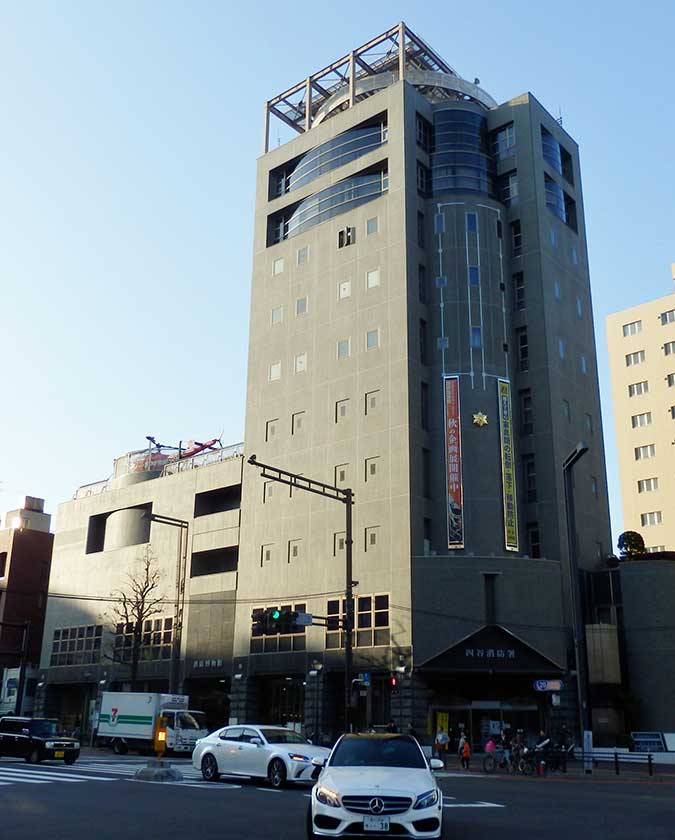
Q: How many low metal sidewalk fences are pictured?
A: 1